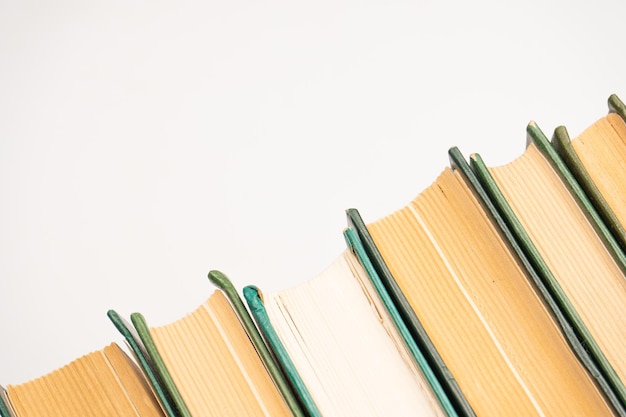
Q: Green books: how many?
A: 6